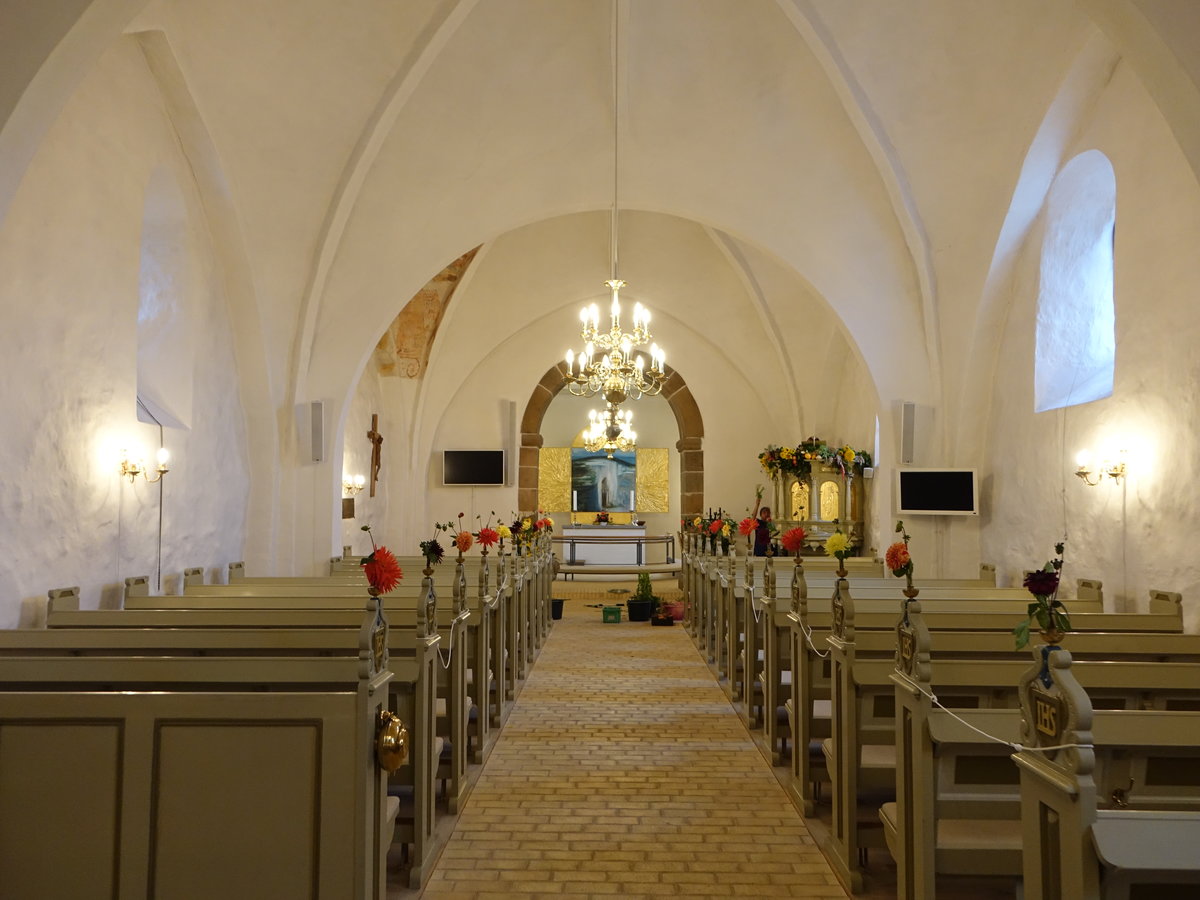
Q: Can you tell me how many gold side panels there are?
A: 2